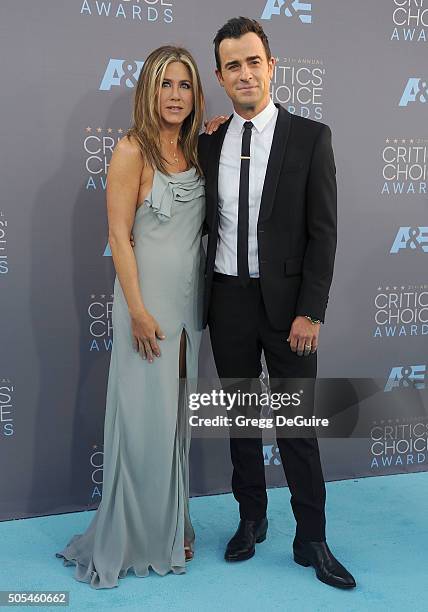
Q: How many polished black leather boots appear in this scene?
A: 2